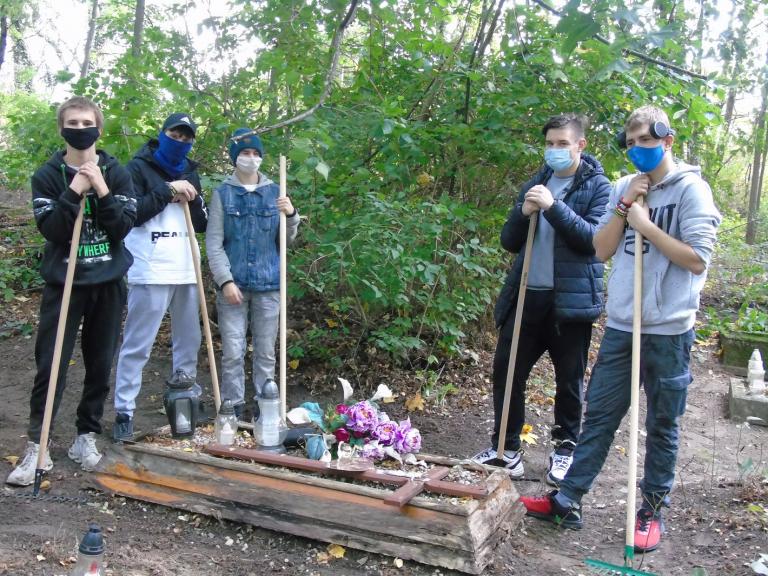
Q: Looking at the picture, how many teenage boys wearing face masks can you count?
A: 5